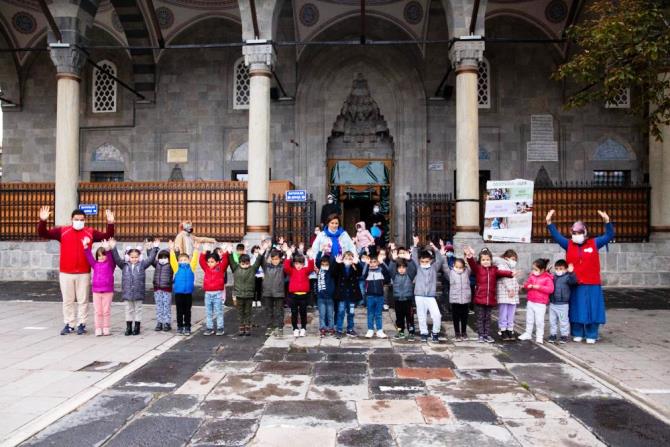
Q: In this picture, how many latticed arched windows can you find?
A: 4